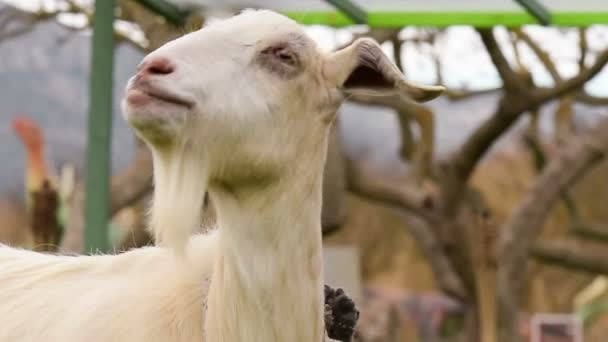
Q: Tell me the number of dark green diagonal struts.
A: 3